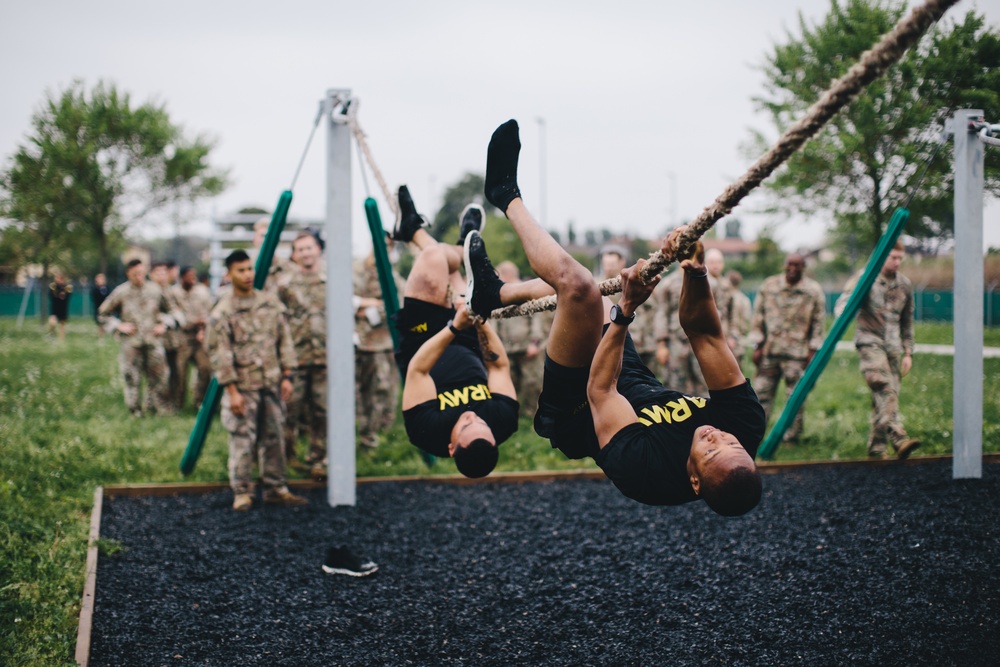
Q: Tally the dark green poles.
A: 3